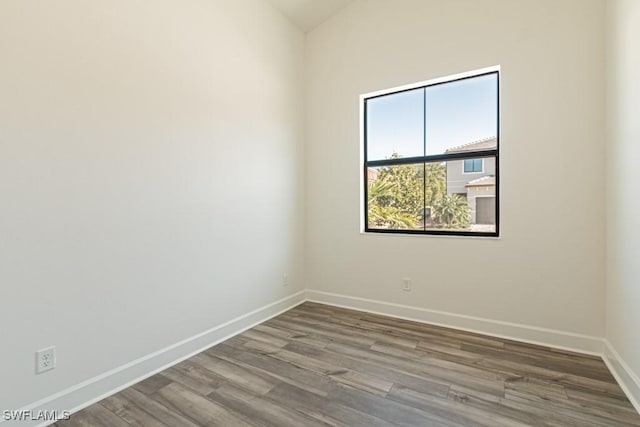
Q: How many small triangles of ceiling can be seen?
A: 1